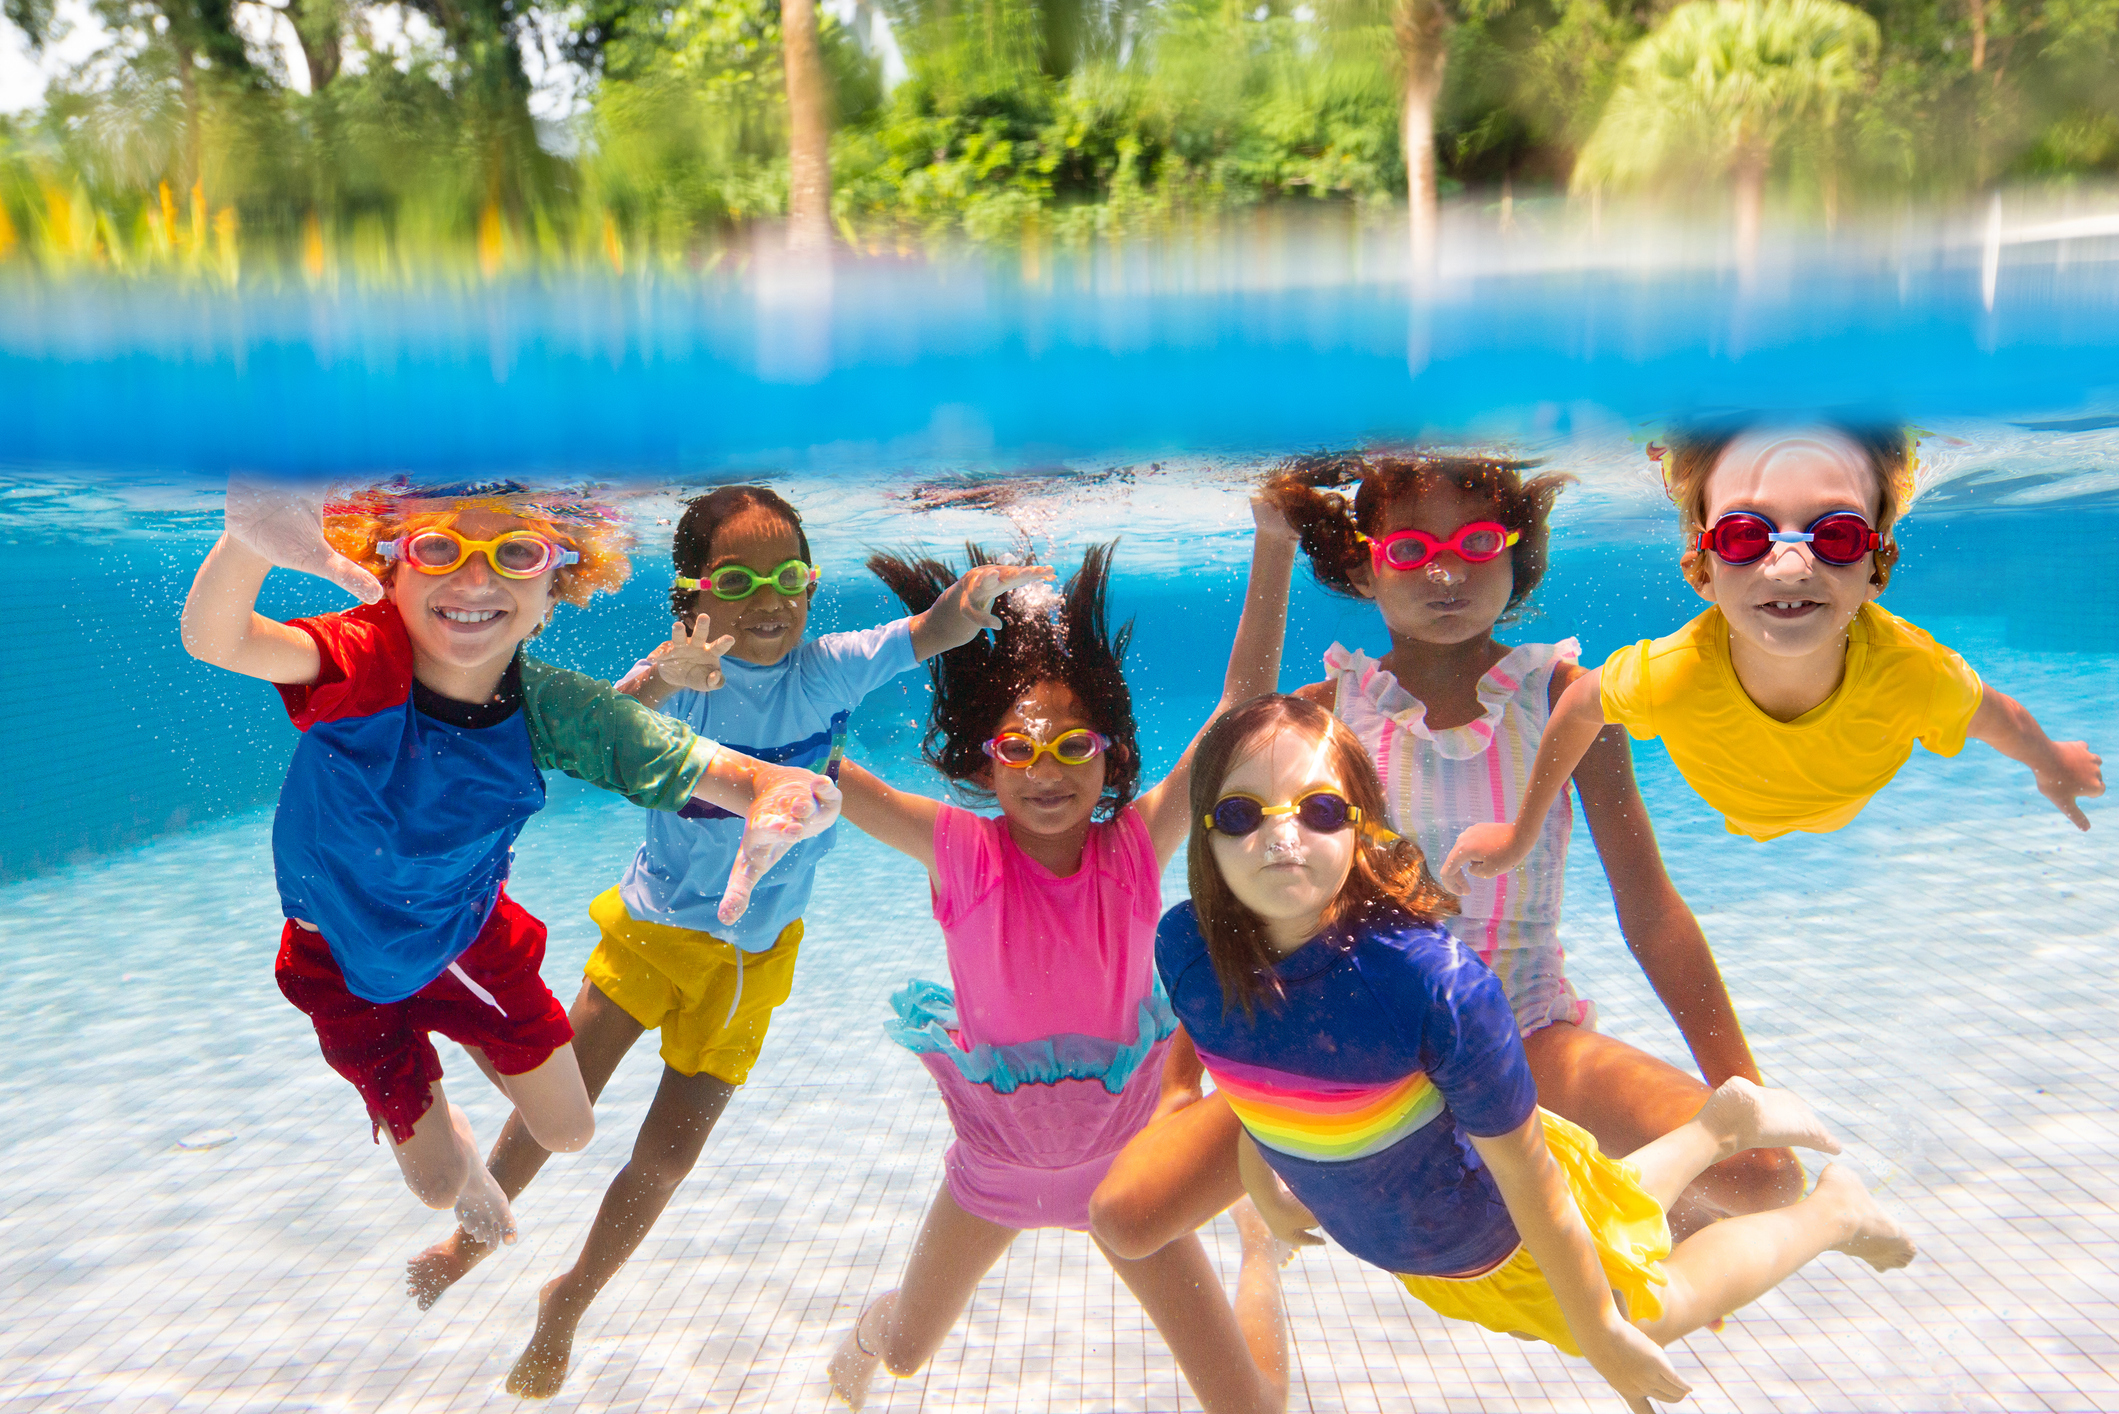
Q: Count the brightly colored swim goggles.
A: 6